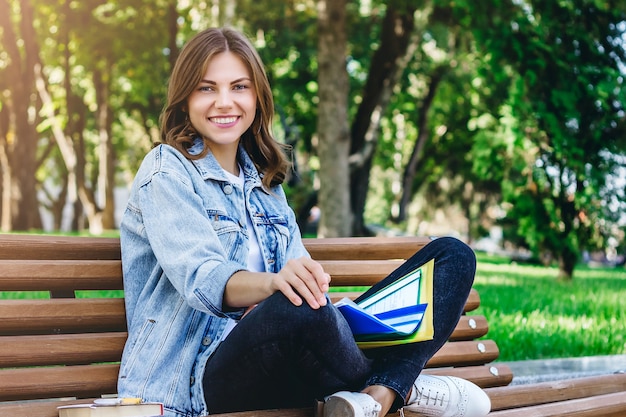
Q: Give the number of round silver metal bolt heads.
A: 3